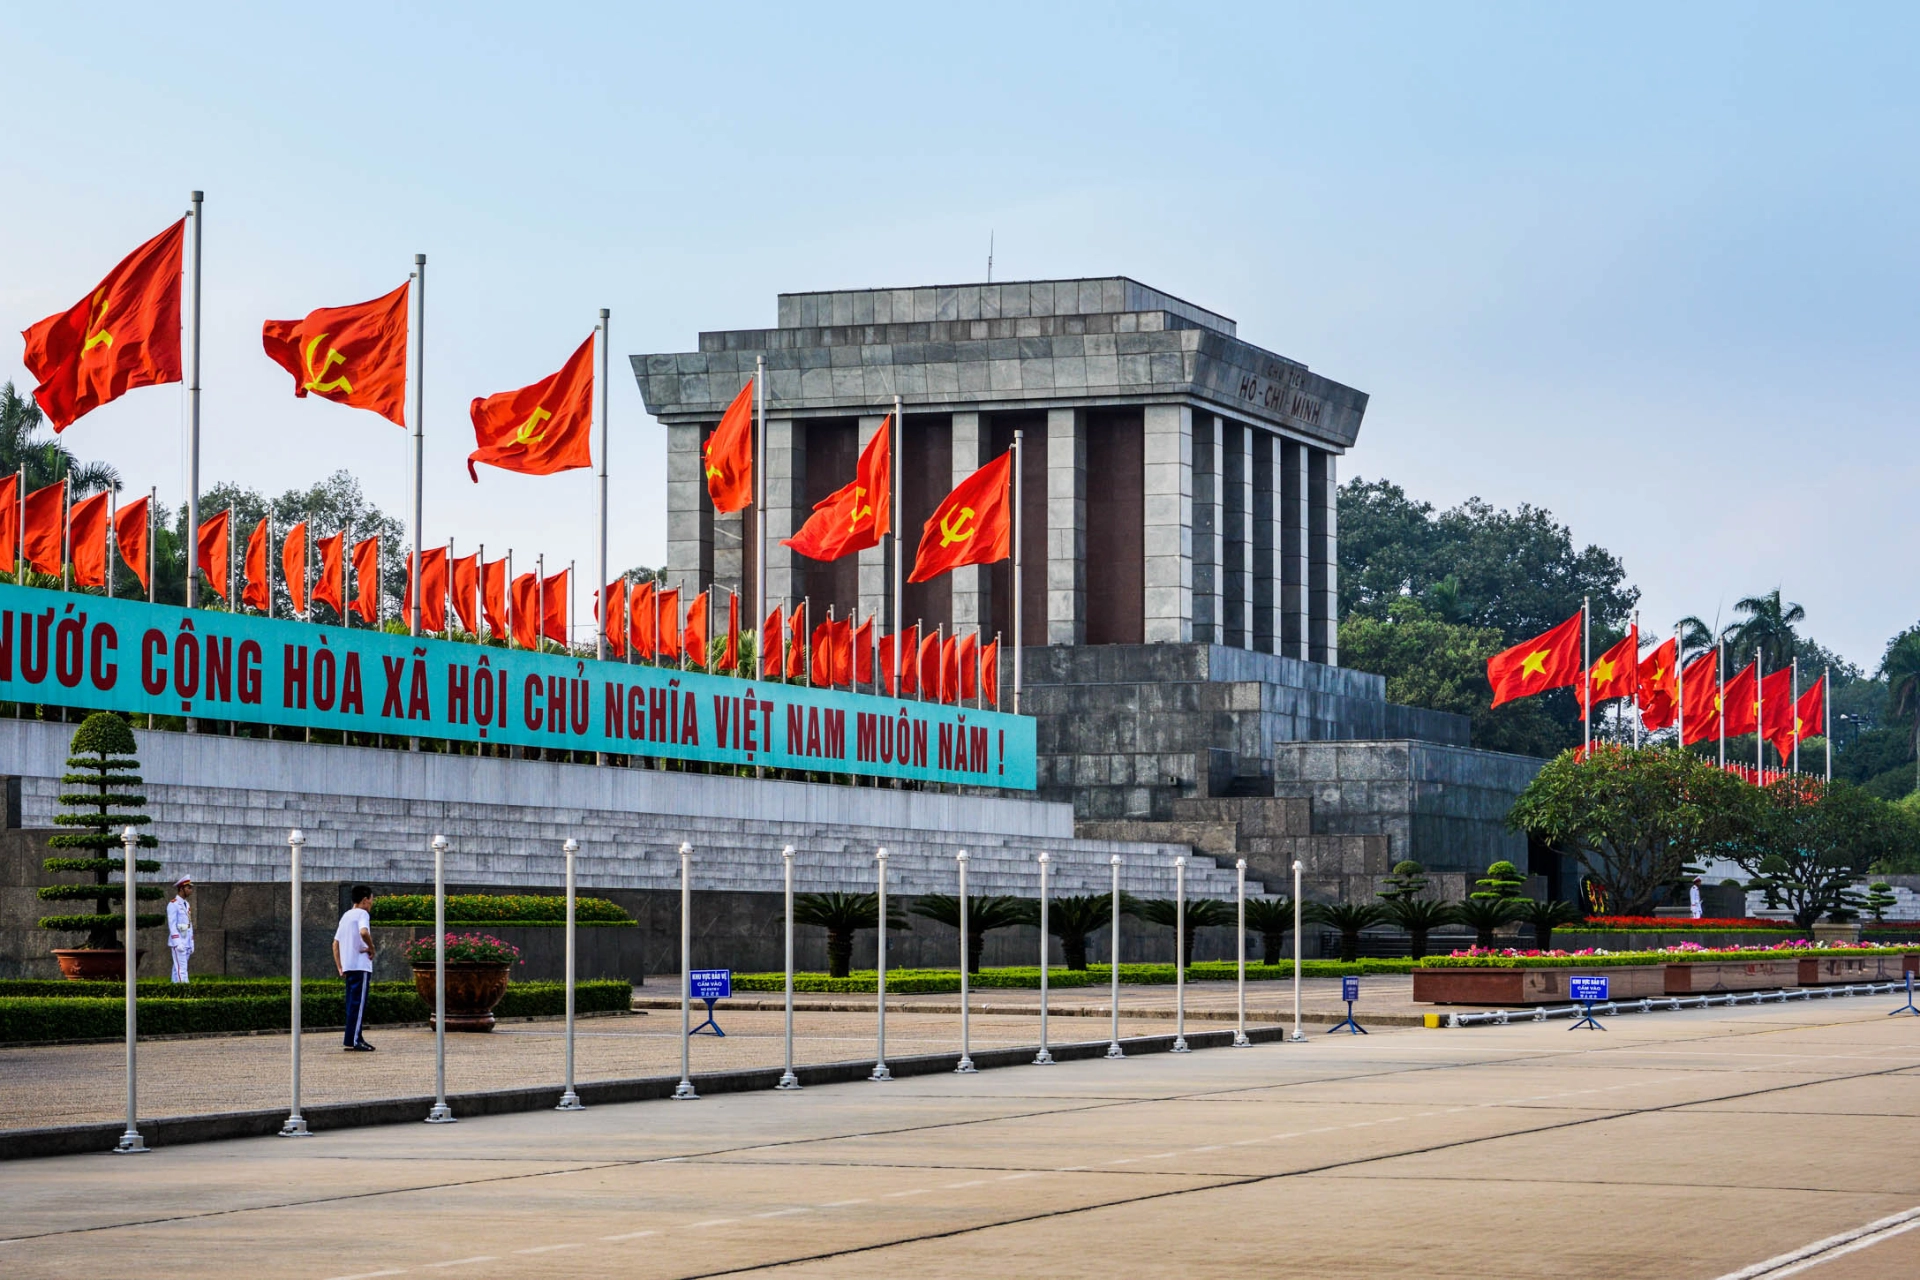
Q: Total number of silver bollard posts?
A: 13